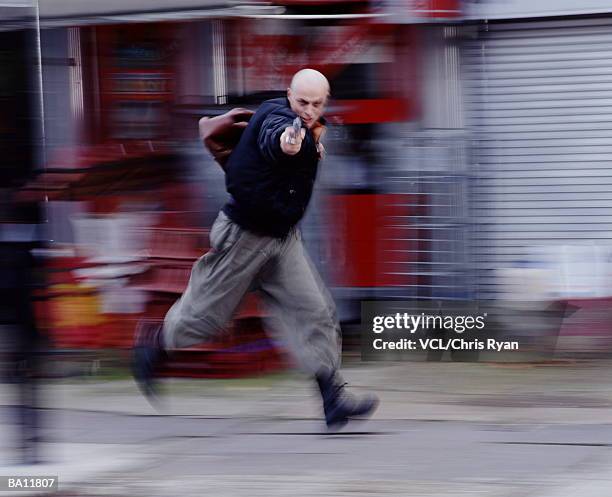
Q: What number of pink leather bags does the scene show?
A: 0